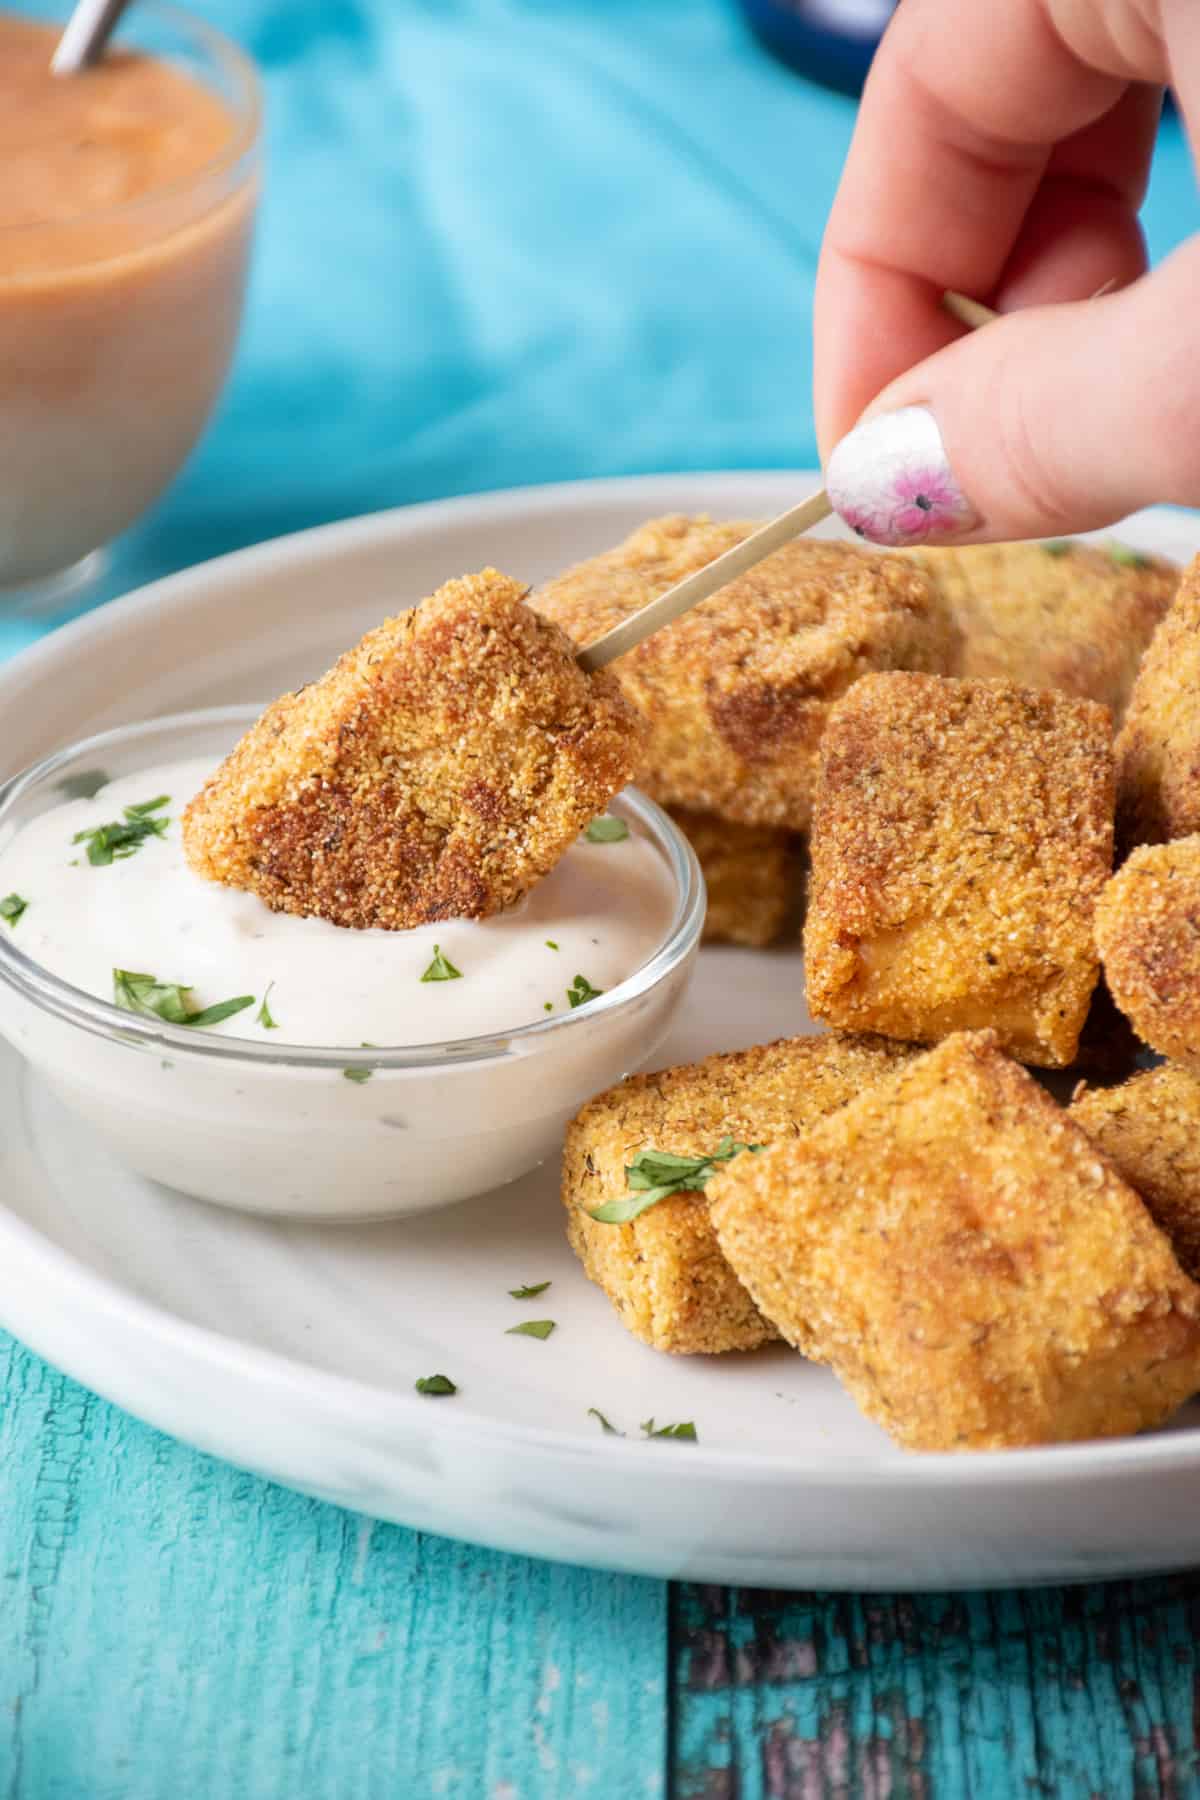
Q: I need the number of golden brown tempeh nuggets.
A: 10